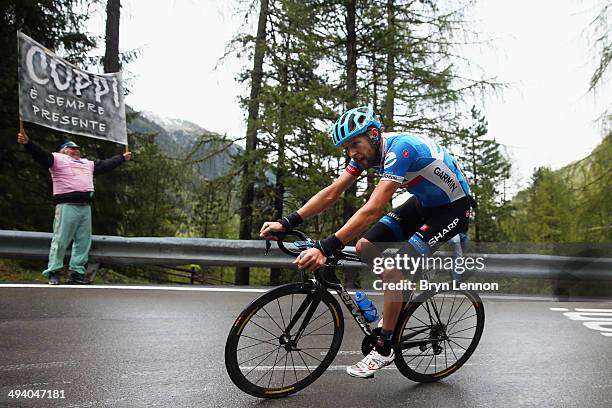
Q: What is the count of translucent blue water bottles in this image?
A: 1